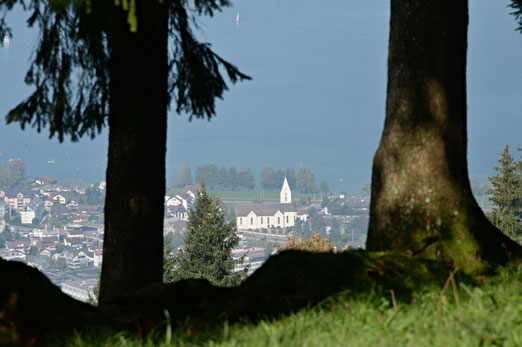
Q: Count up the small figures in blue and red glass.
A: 0